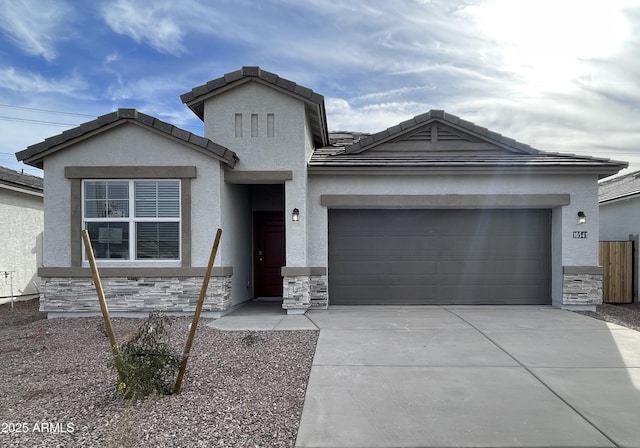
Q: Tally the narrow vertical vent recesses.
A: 3